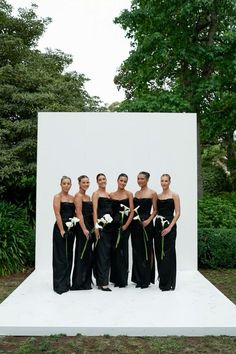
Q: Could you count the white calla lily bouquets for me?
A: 6